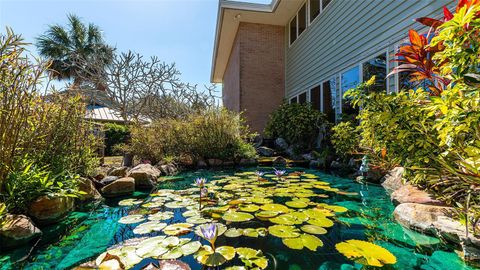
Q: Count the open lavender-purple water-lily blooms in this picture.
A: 4